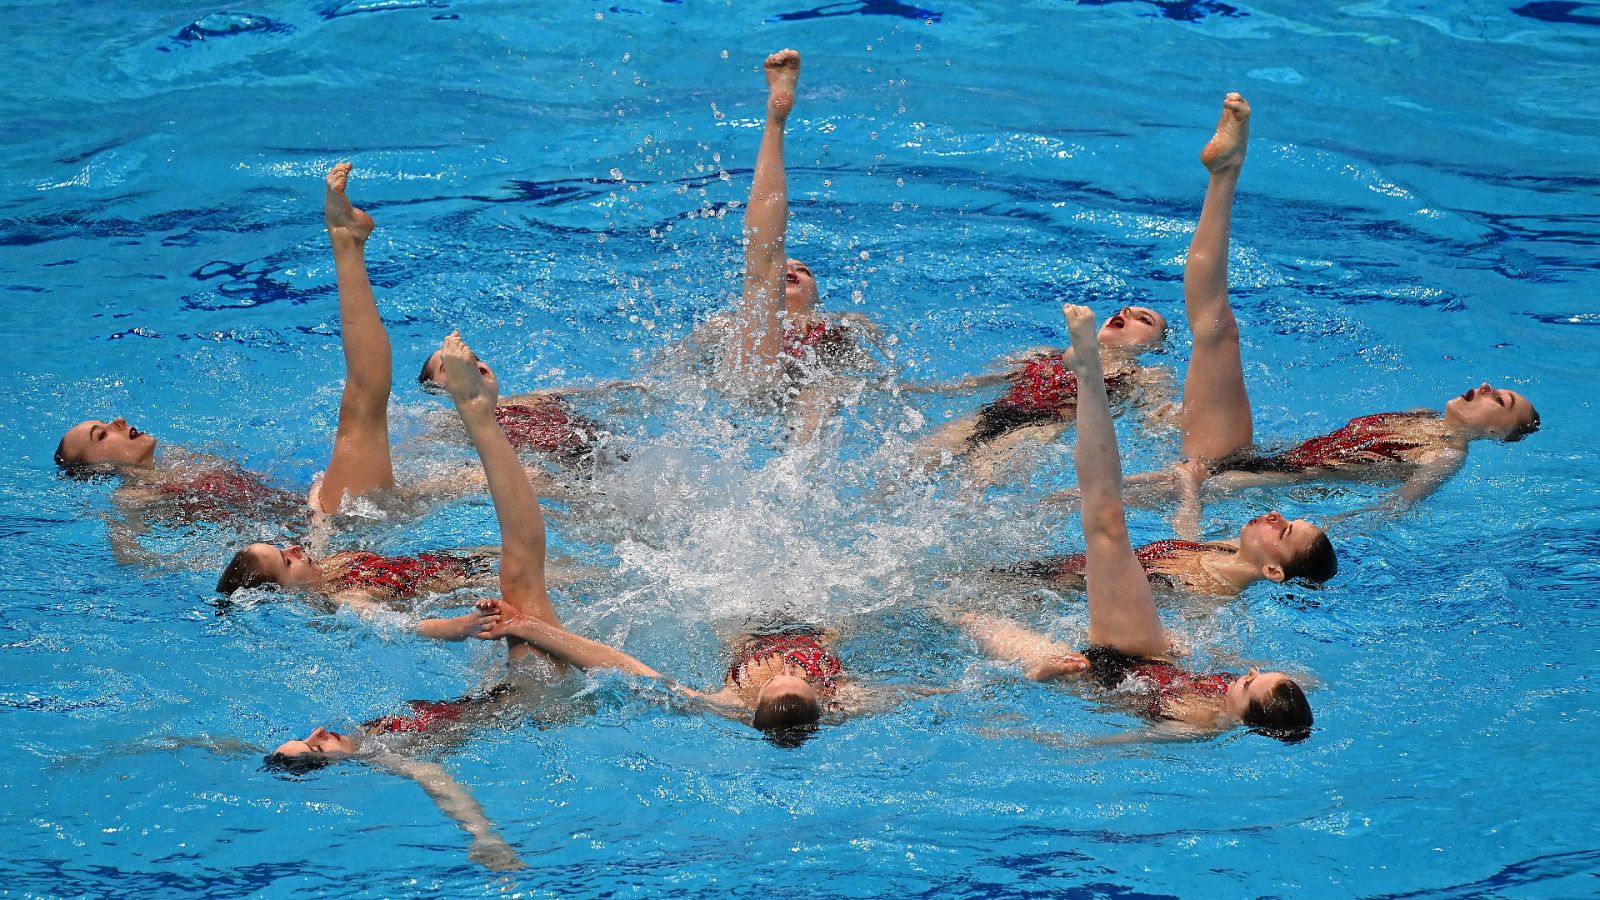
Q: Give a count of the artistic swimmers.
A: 10